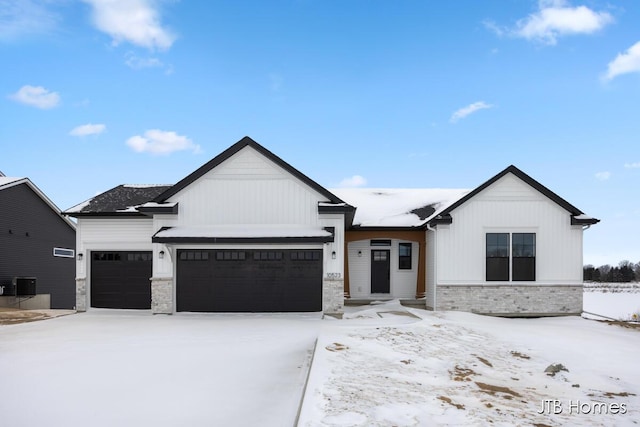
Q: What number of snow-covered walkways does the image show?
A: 1